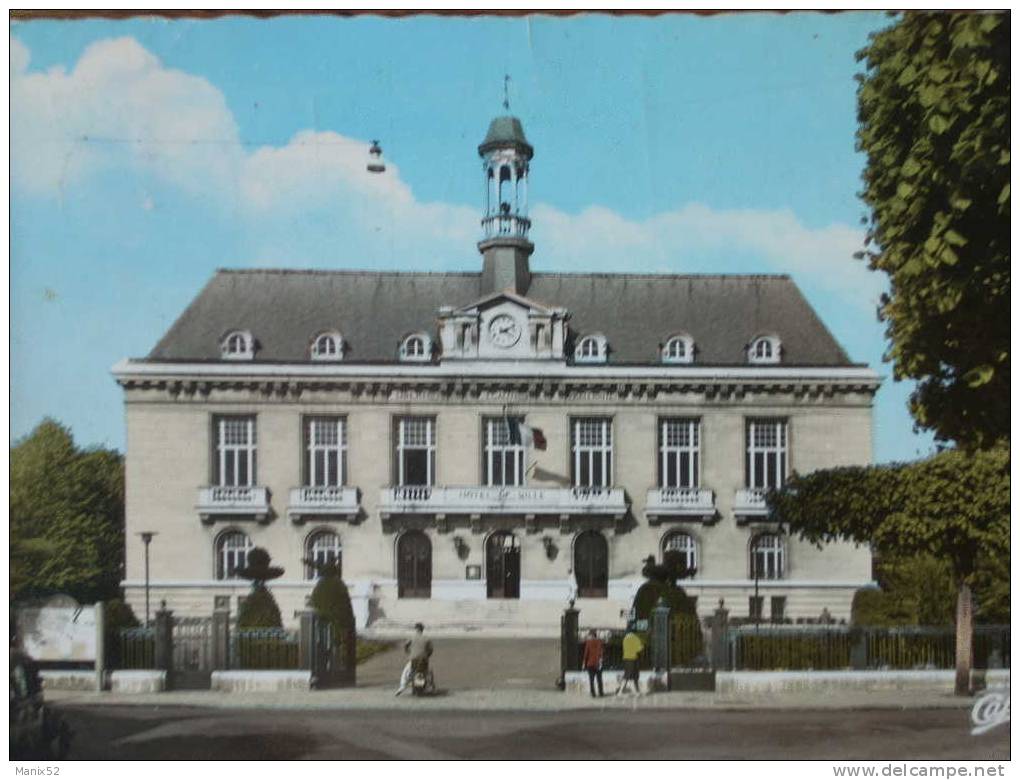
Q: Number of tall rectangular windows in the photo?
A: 7